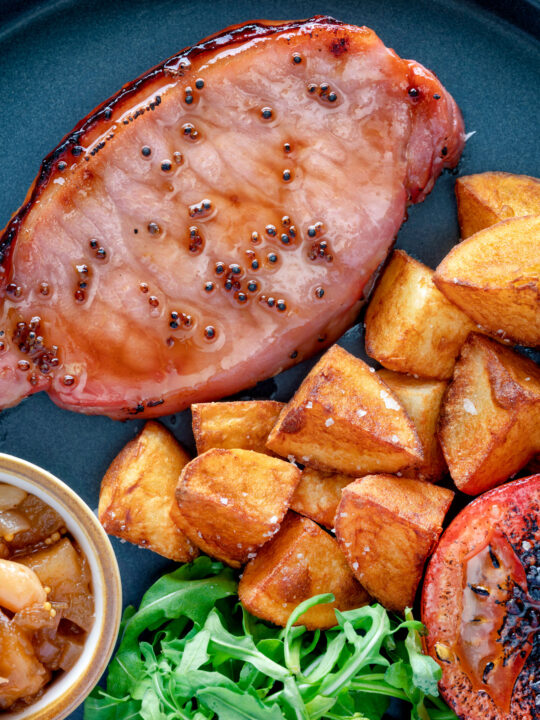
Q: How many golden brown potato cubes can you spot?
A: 12